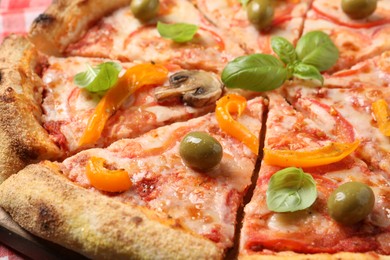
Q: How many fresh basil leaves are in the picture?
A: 7